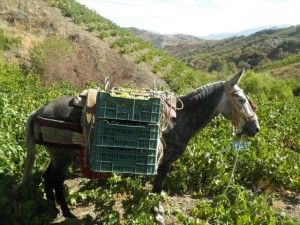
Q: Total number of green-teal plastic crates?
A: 3